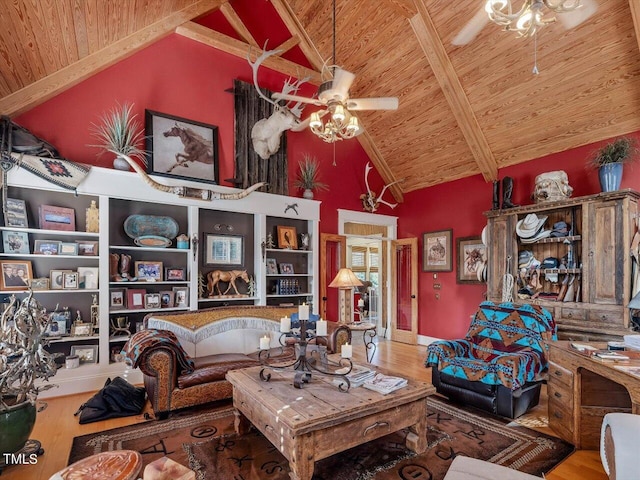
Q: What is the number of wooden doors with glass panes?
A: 2